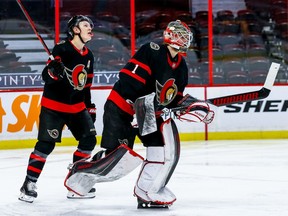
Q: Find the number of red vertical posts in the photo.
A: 3